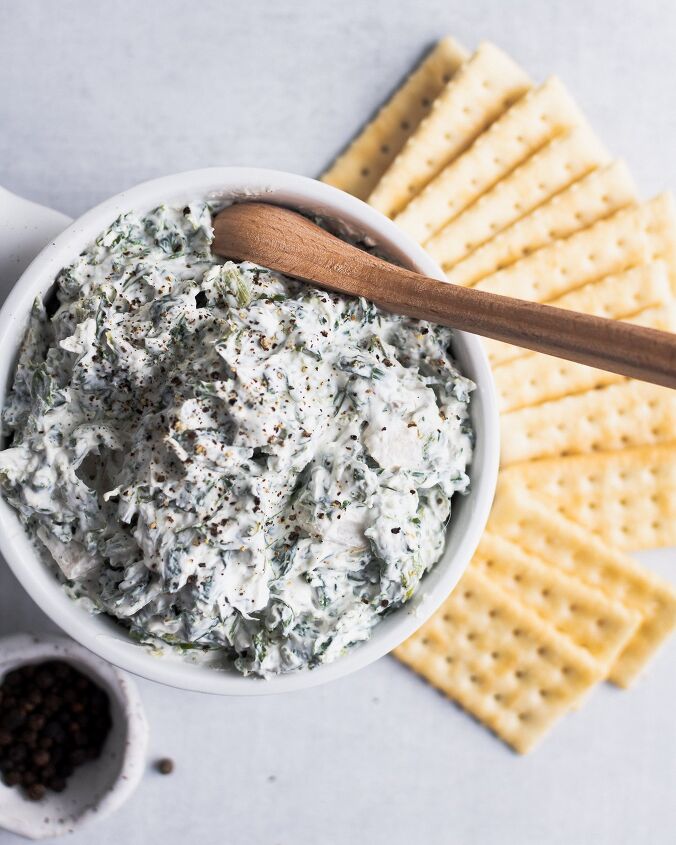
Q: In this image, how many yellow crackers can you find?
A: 13